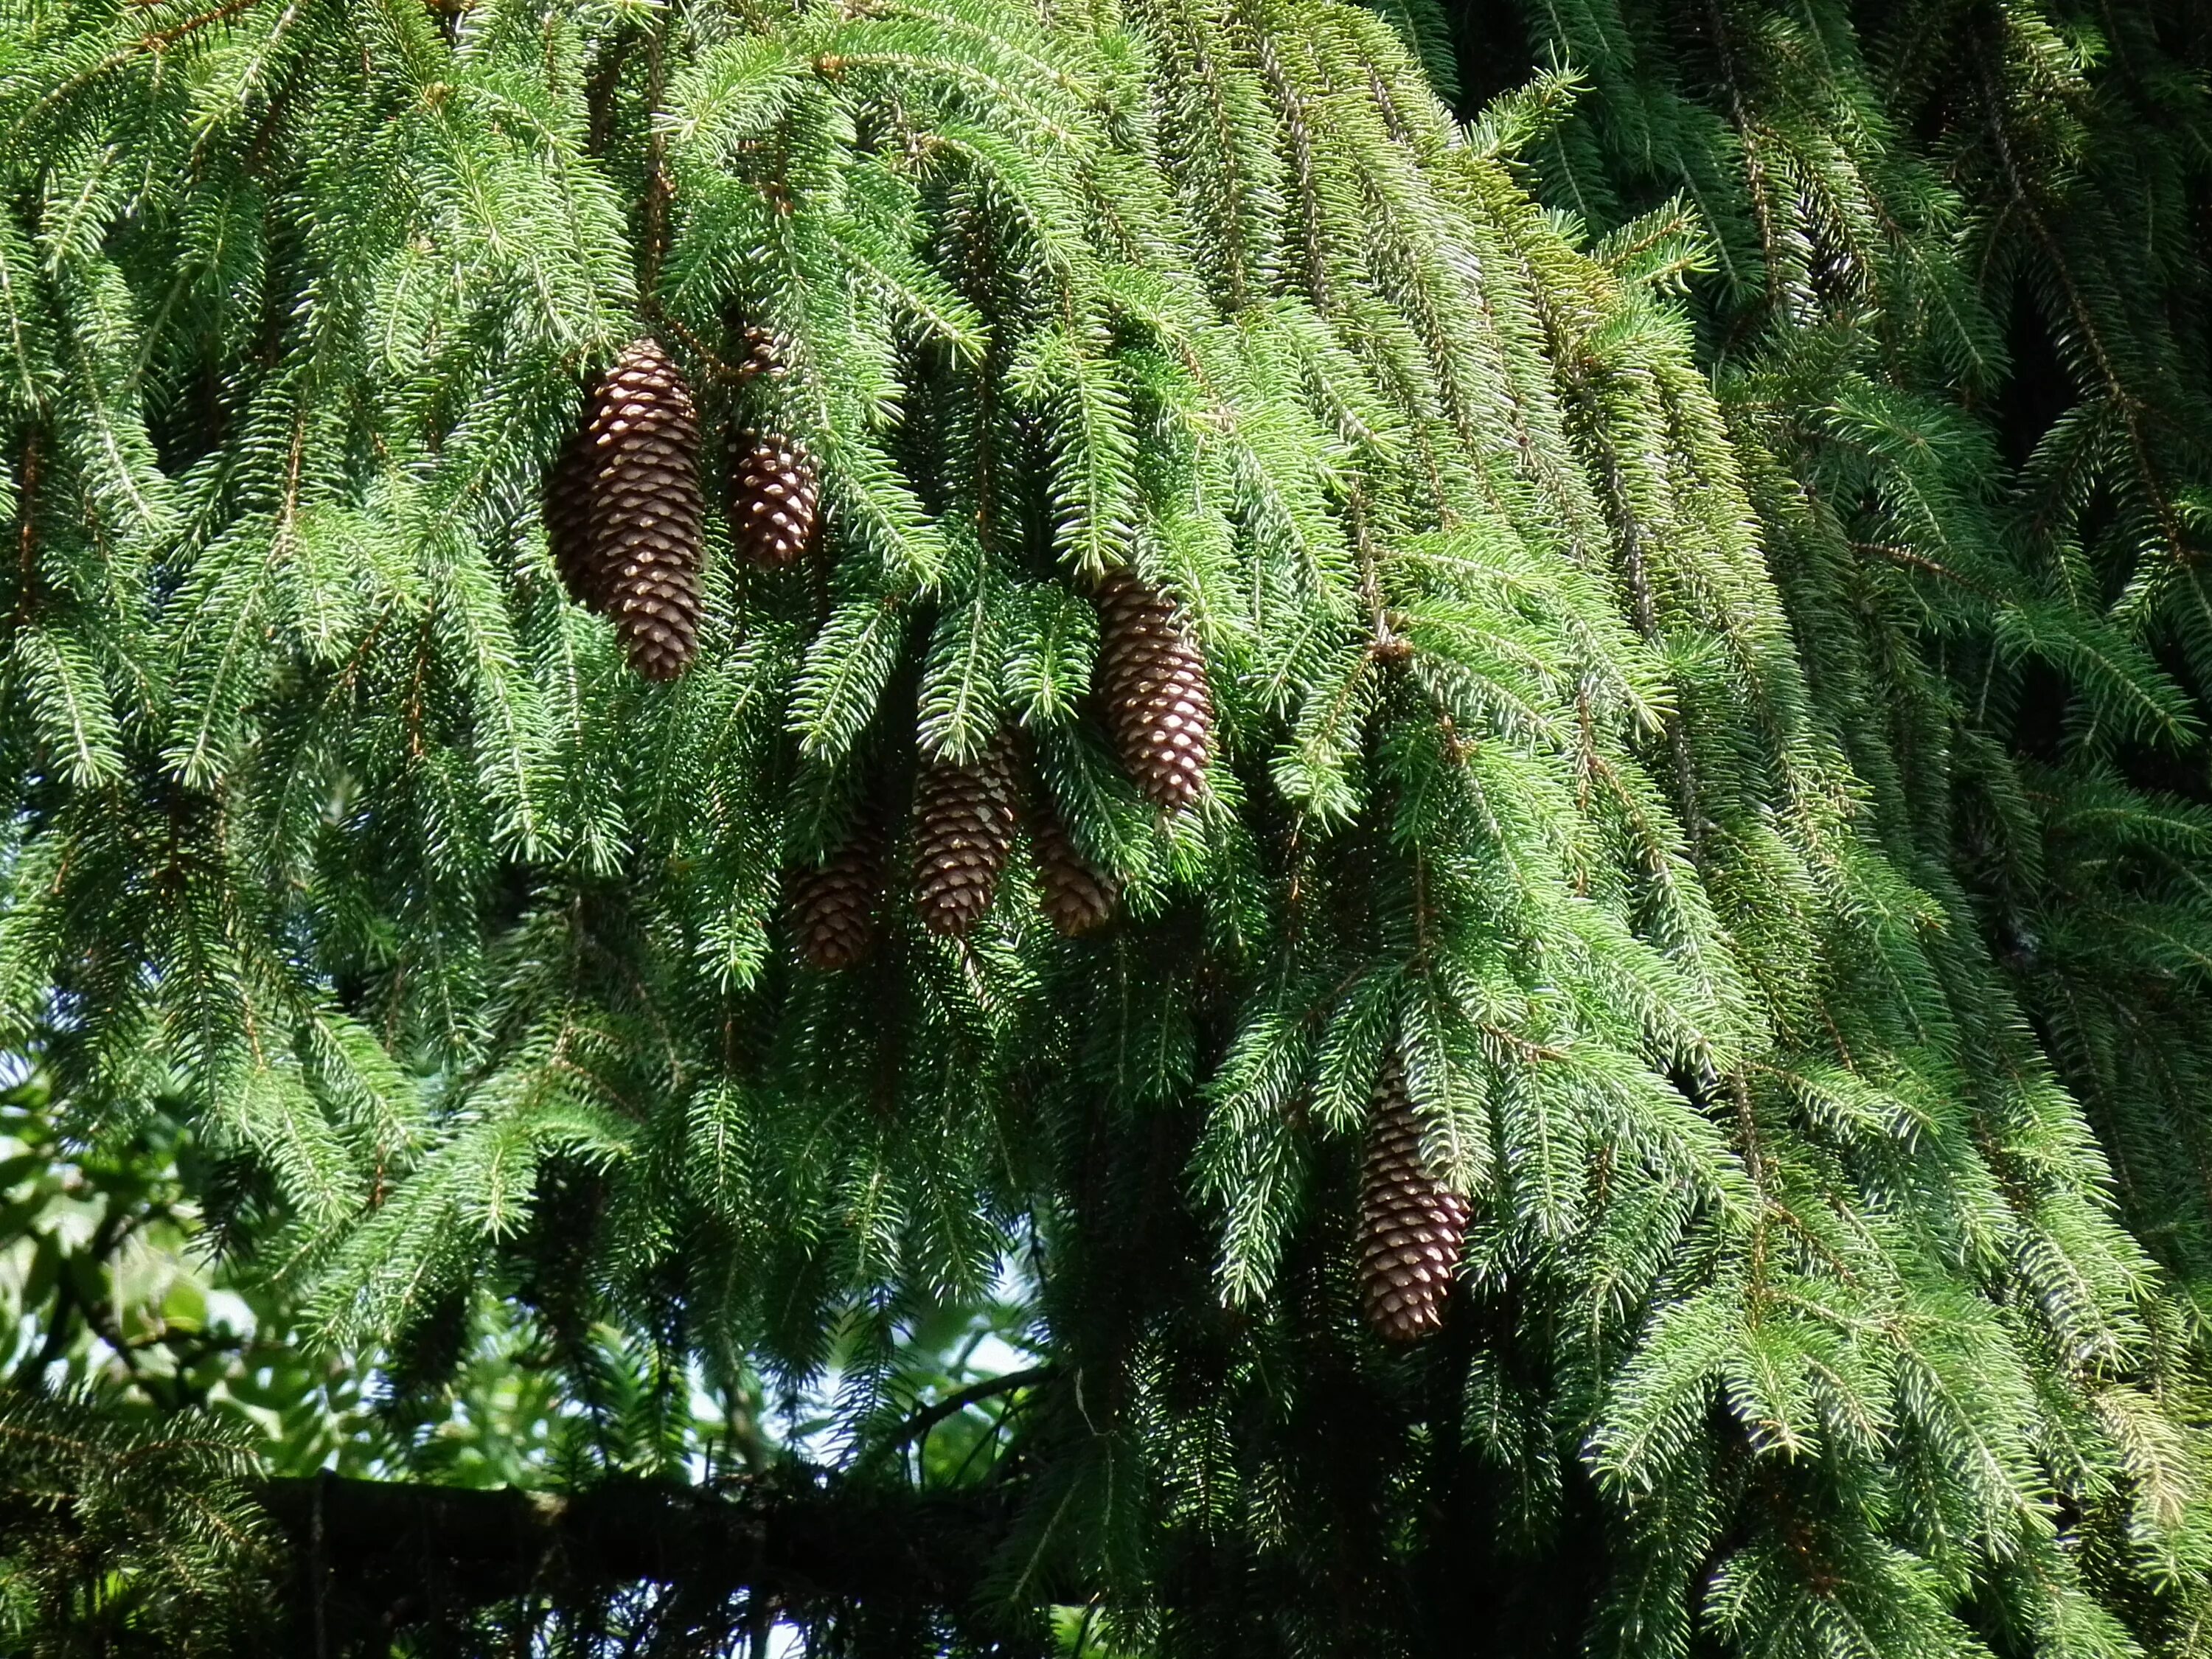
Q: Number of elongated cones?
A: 8